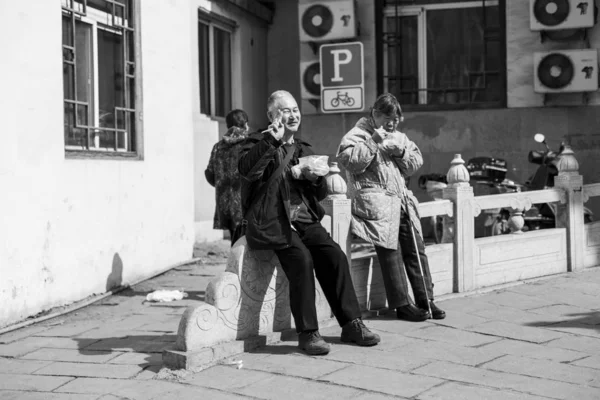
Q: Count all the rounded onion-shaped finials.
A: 3